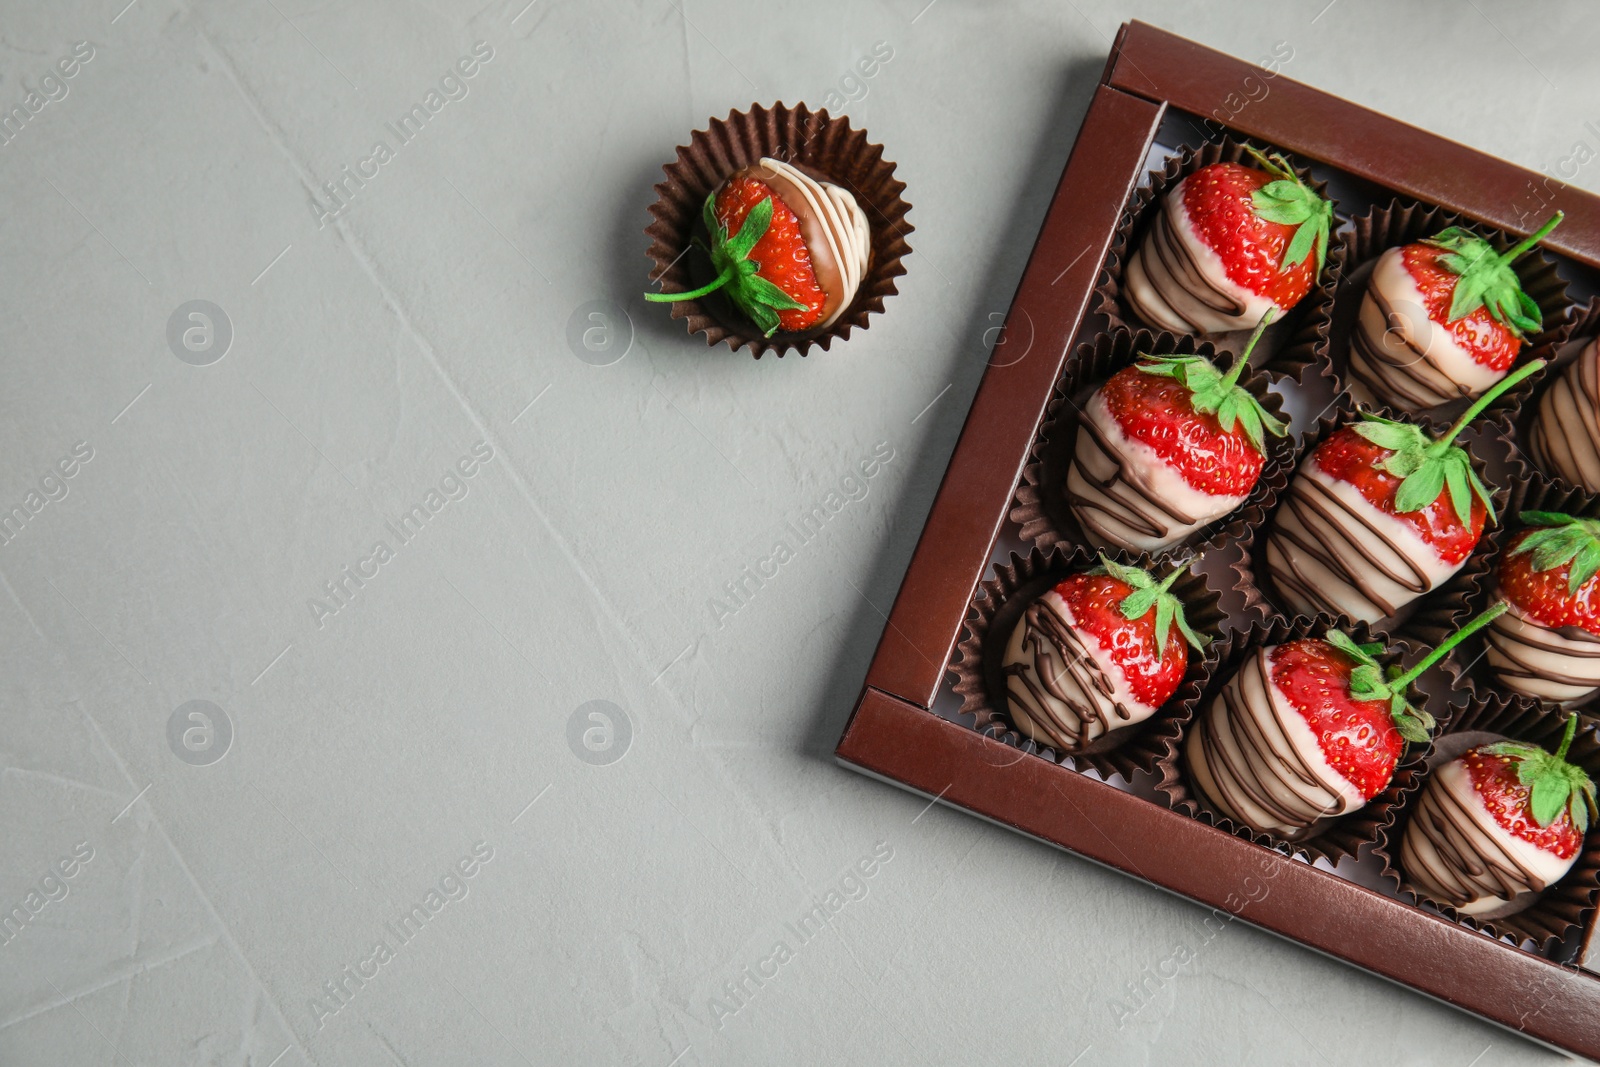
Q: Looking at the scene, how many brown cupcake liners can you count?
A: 10